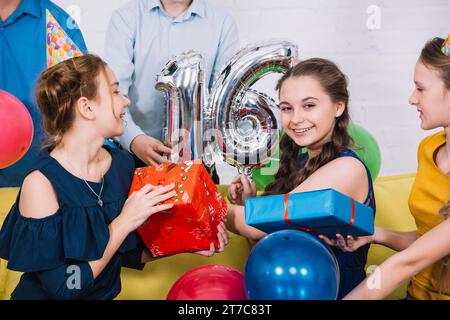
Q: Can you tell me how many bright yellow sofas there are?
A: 1